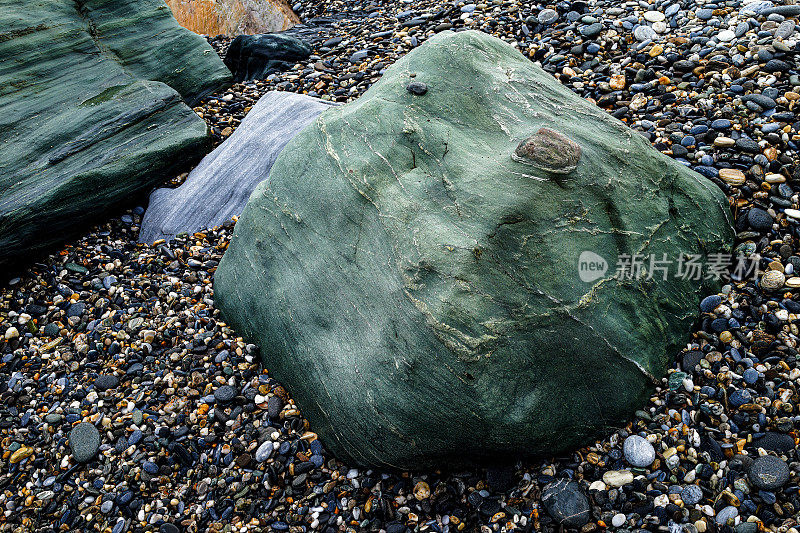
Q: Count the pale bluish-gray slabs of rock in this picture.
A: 1